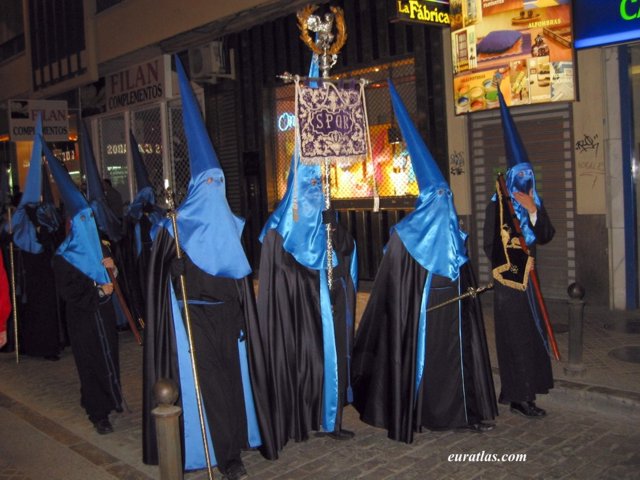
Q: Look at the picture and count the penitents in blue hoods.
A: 9